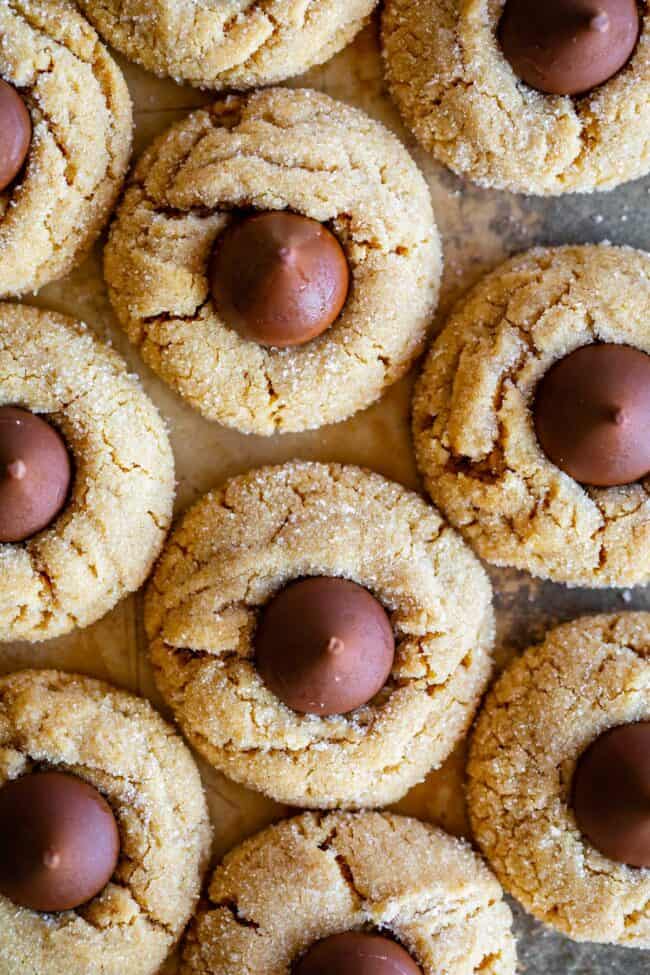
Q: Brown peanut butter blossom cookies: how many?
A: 10